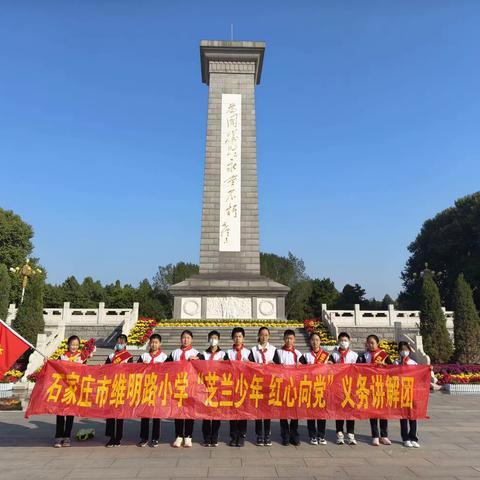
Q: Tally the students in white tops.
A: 12